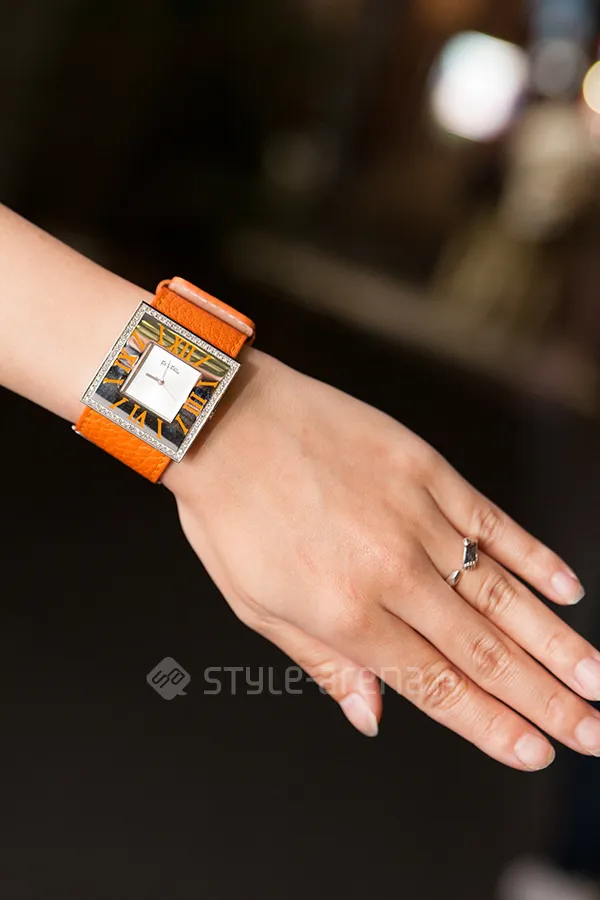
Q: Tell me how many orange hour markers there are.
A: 12